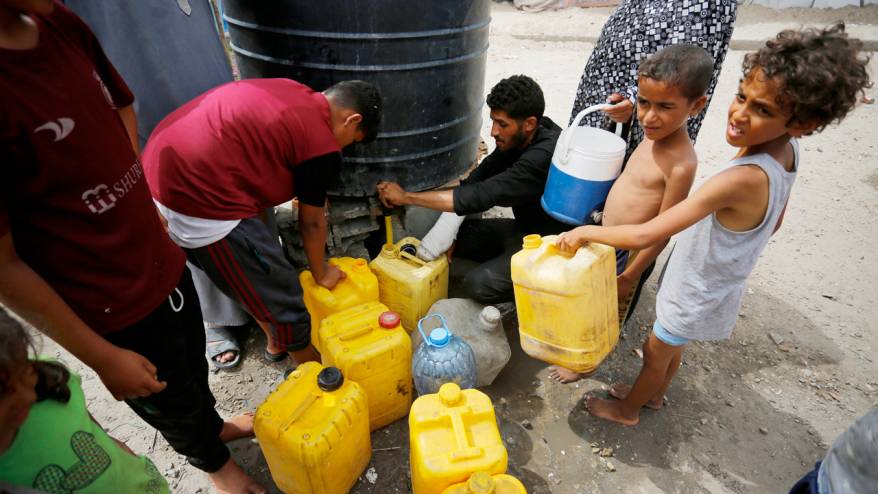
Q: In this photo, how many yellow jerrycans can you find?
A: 7